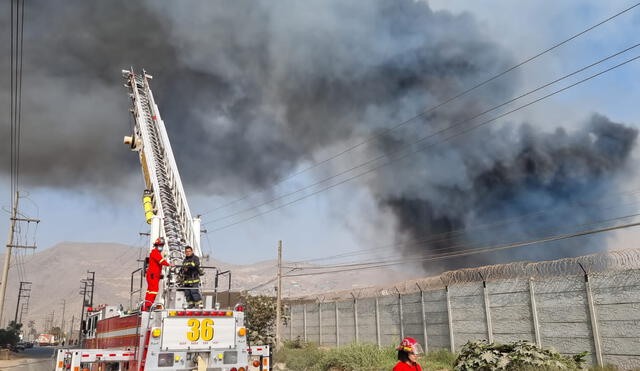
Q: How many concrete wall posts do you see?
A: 12